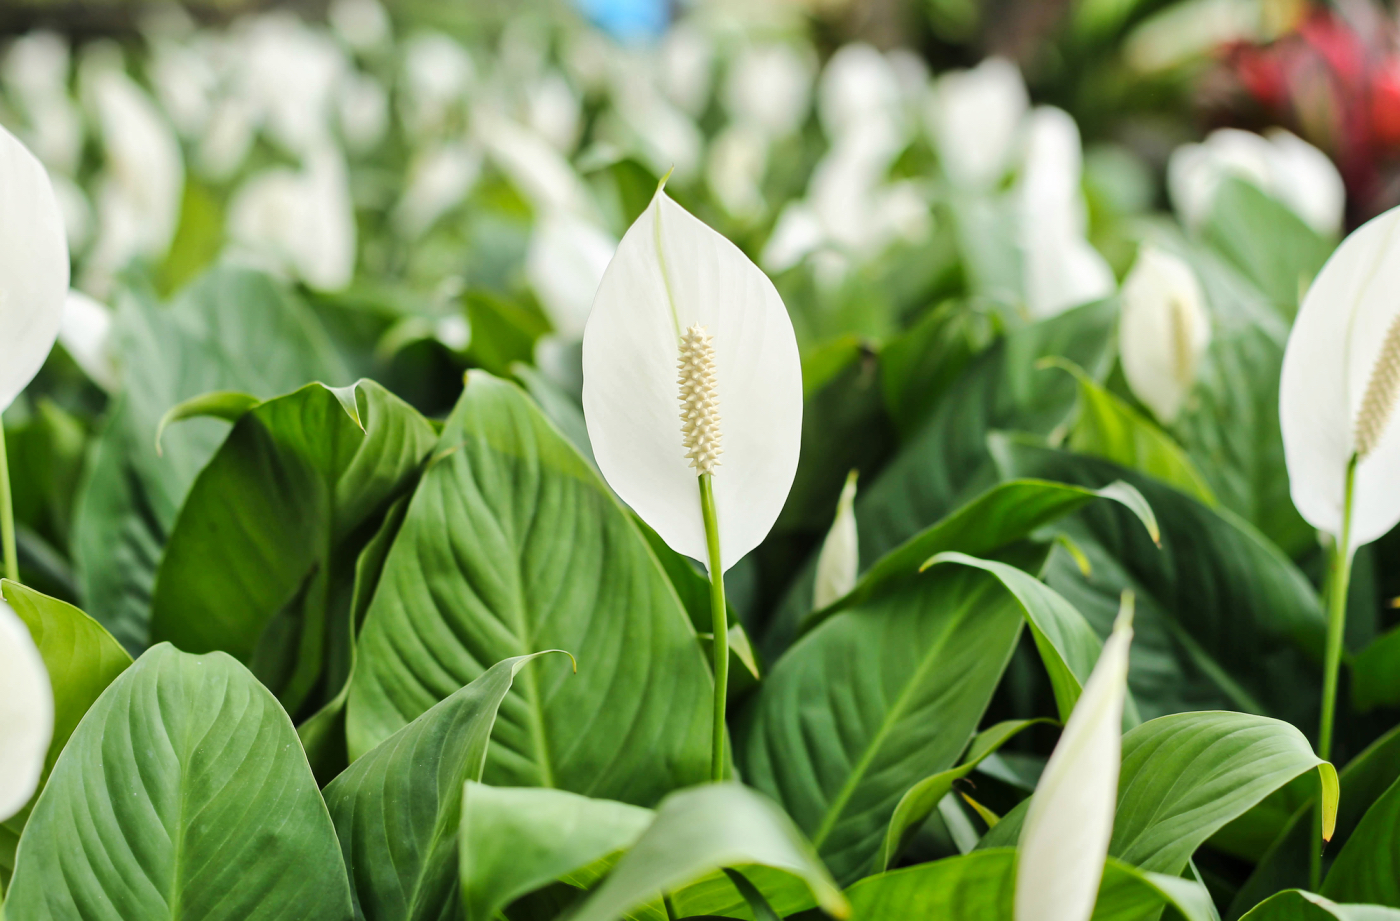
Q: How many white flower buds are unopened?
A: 2